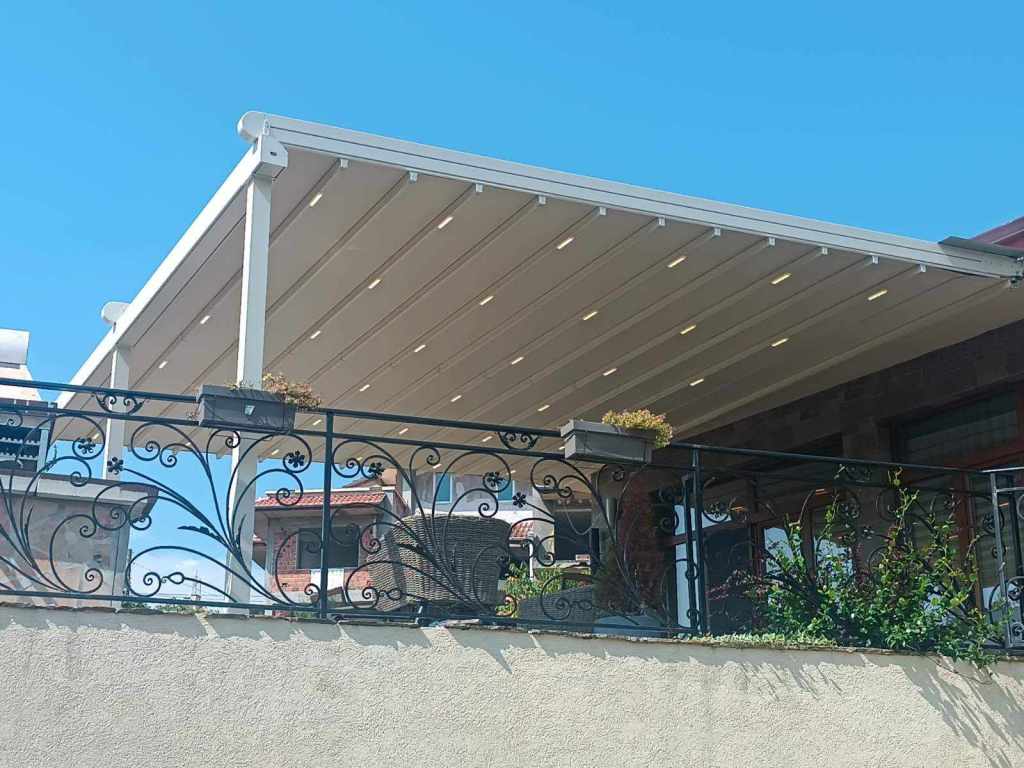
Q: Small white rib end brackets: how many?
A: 11